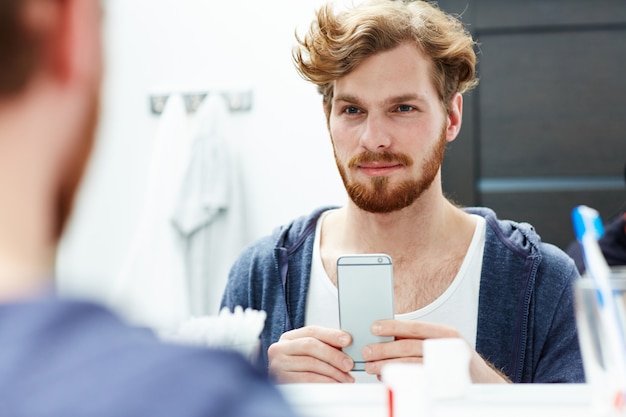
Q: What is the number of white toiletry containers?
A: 2